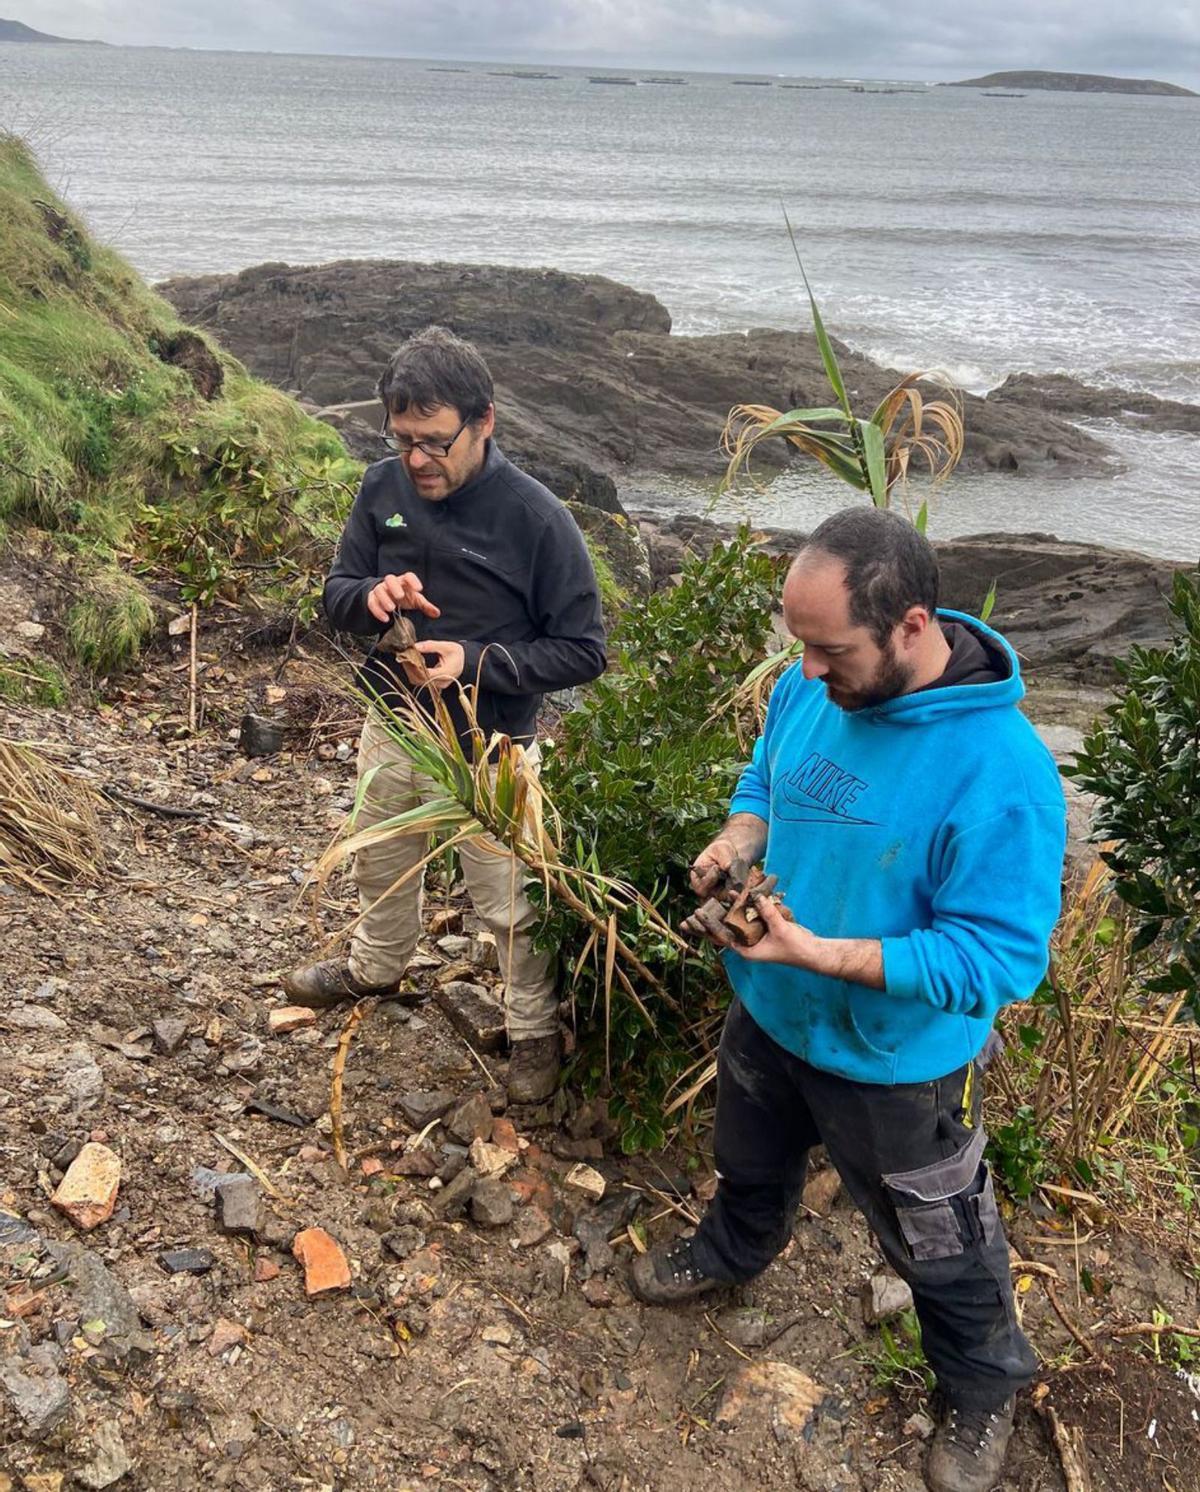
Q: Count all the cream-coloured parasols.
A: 0